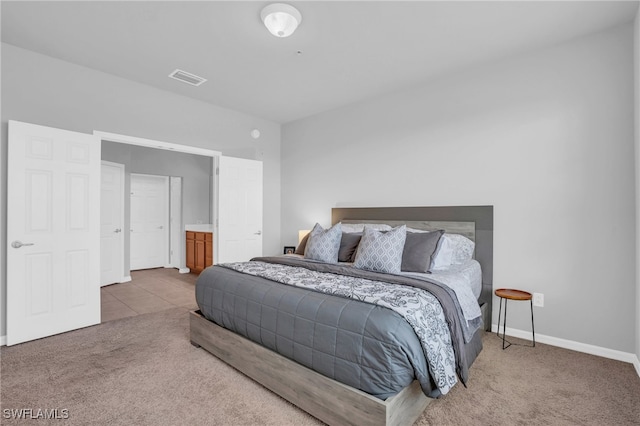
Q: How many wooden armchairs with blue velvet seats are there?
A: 0